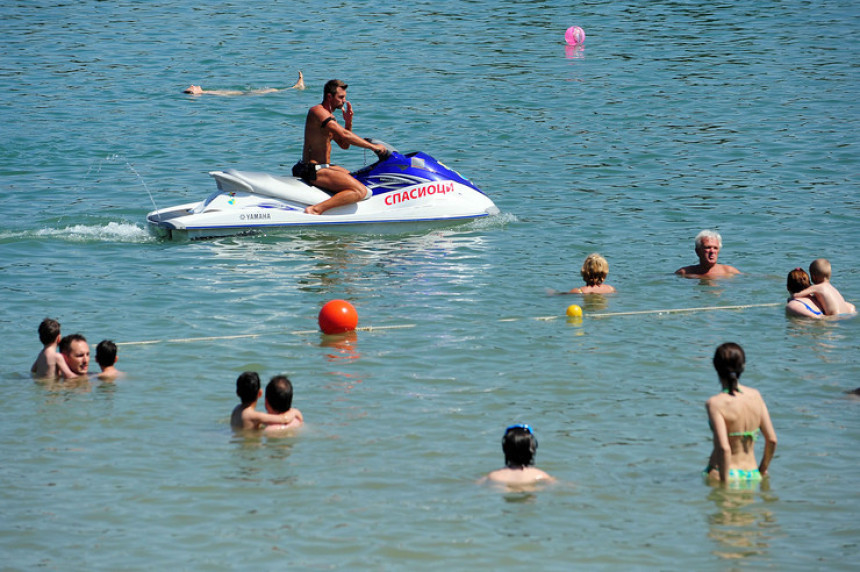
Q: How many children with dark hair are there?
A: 3